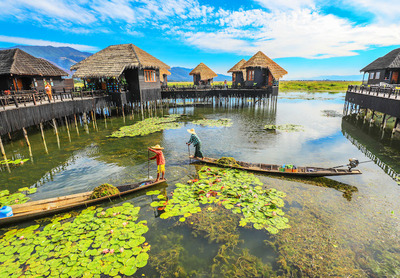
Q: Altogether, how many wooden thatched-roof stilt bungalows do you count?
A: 6